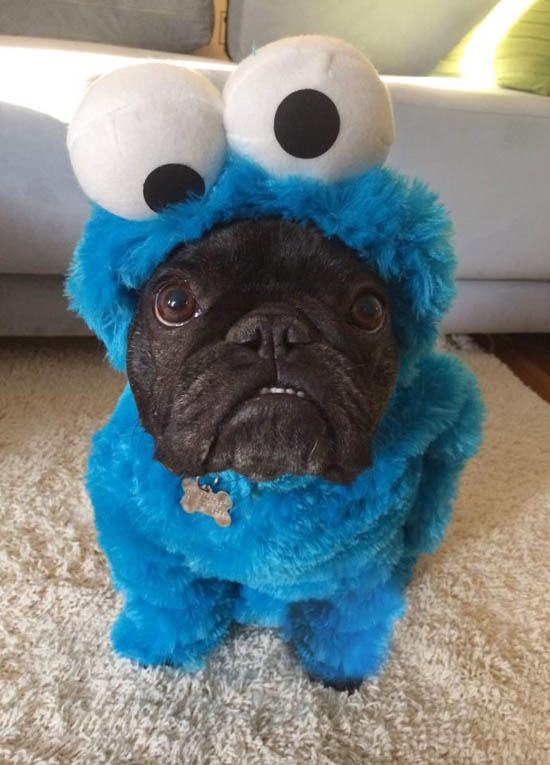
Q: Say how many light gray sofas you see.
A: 1